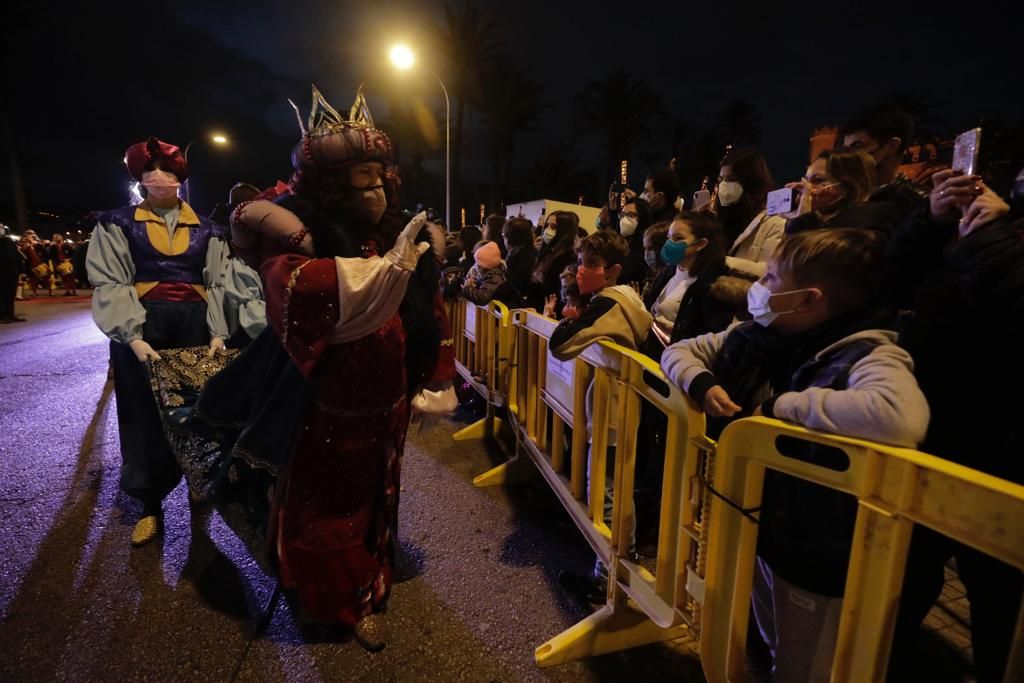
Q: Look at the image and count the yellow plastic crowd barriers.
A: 3